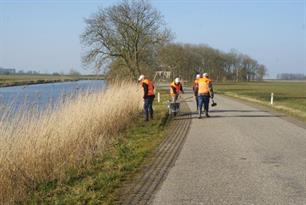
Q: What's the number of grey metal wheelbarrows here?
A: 1